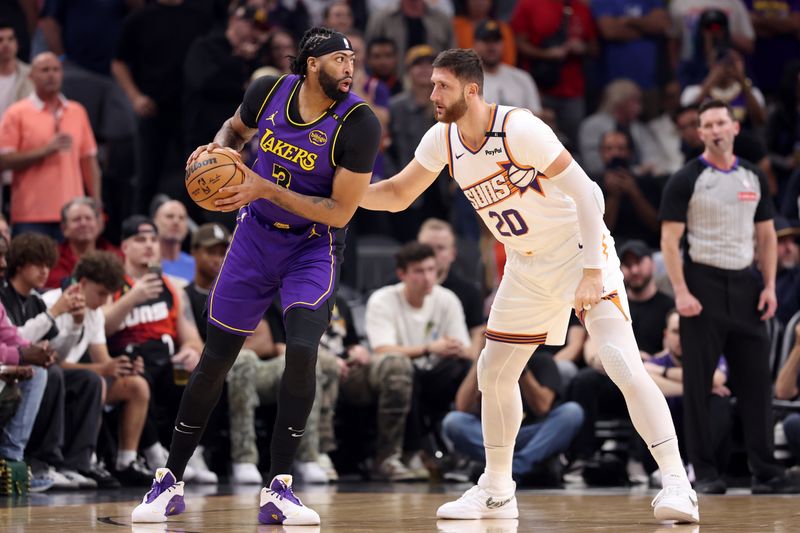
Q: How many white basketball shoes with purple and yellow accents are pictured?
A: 2